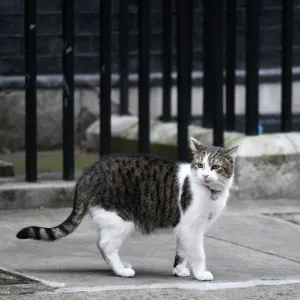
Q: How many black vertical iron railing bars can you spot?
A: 12